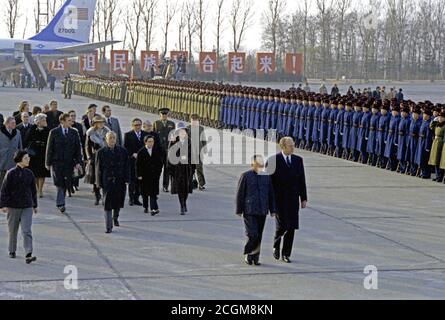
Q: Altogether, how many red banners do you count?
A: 9